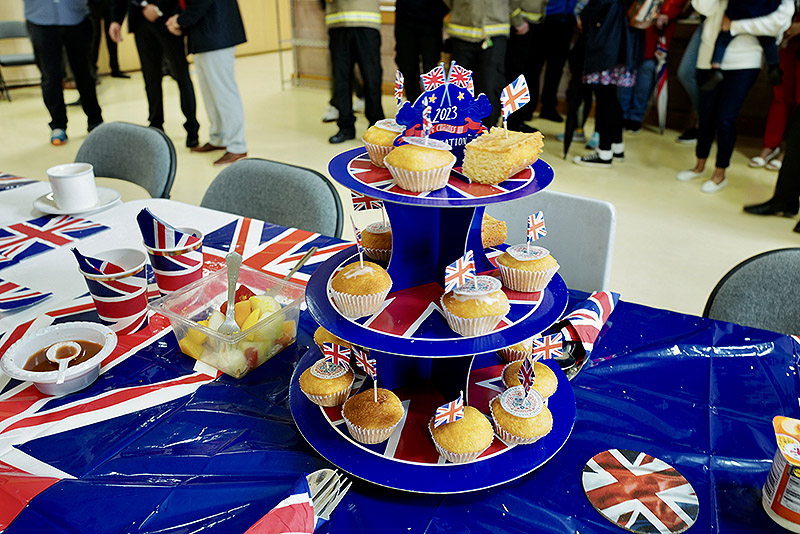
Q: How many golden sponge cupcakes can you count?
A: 13